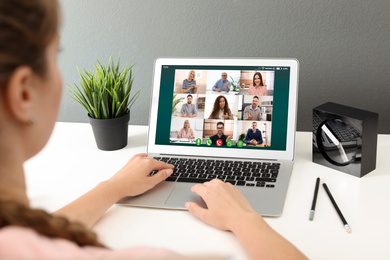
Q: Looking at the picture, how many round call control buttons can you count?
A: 5